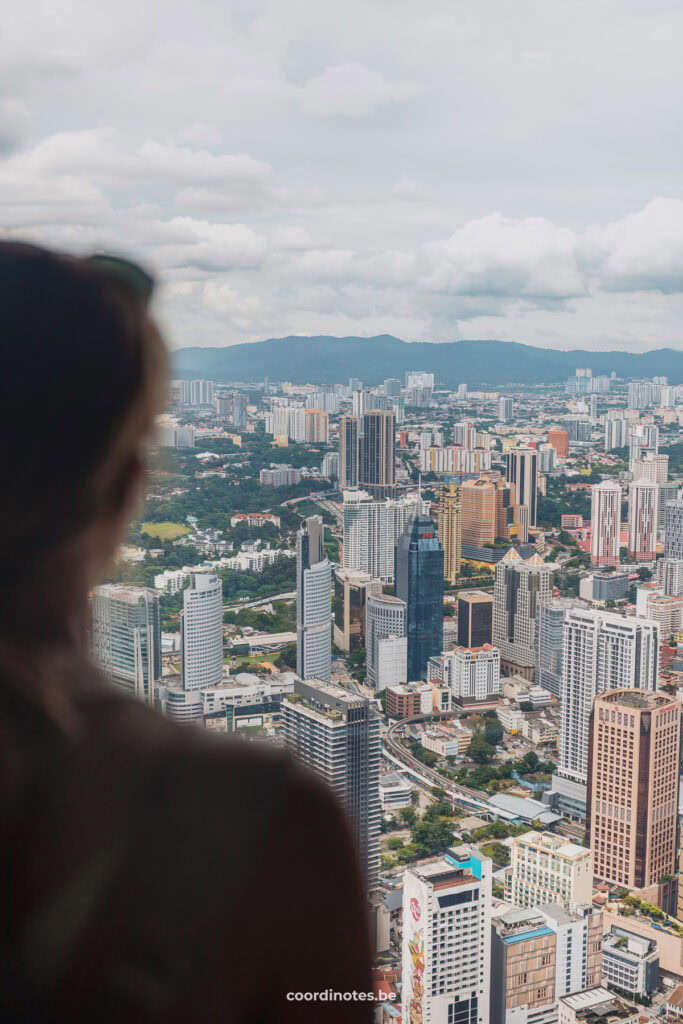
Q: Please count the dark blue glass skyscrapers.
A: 1